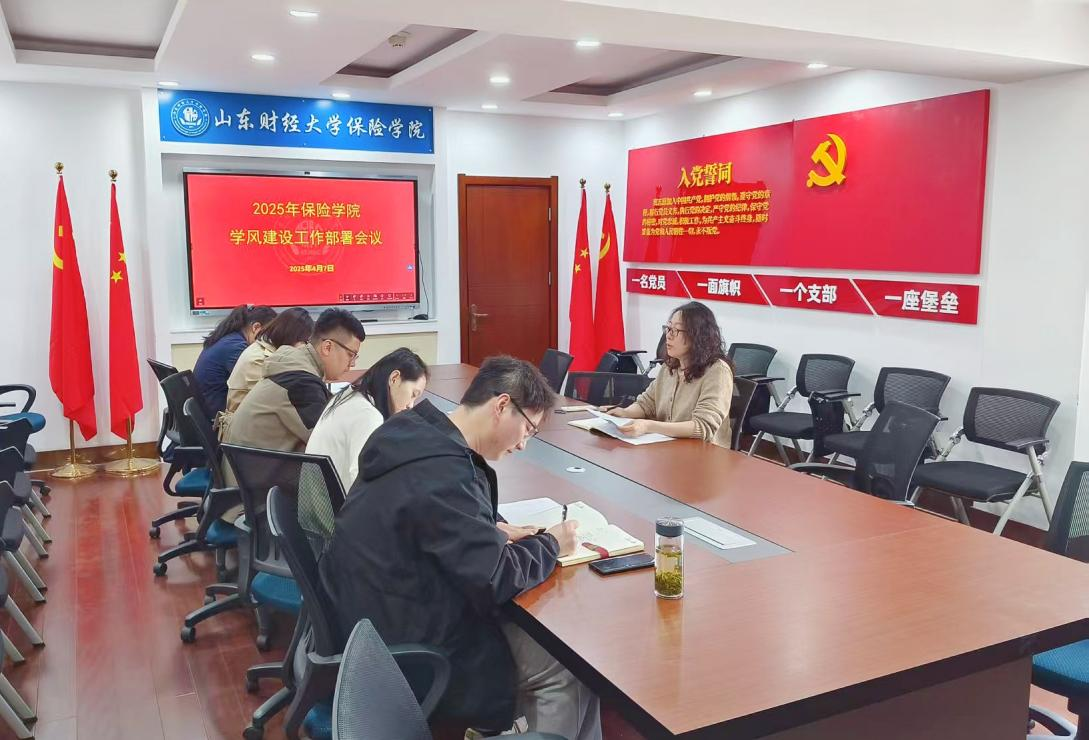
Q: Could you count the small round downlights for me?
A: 10